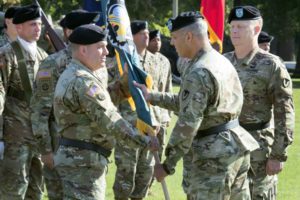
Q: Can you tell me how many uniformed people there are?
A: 9